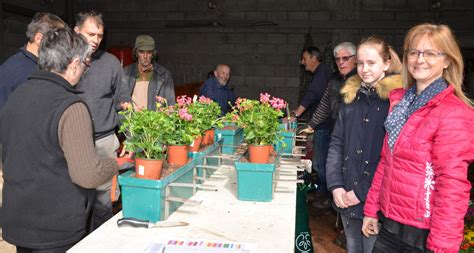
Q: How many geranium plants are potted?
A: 5